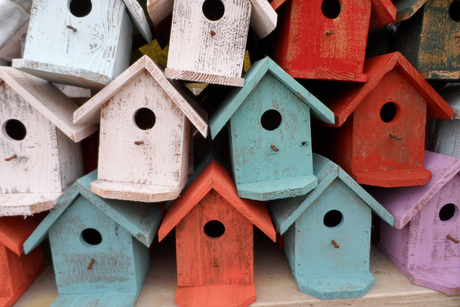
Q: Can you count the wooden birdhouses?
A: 13